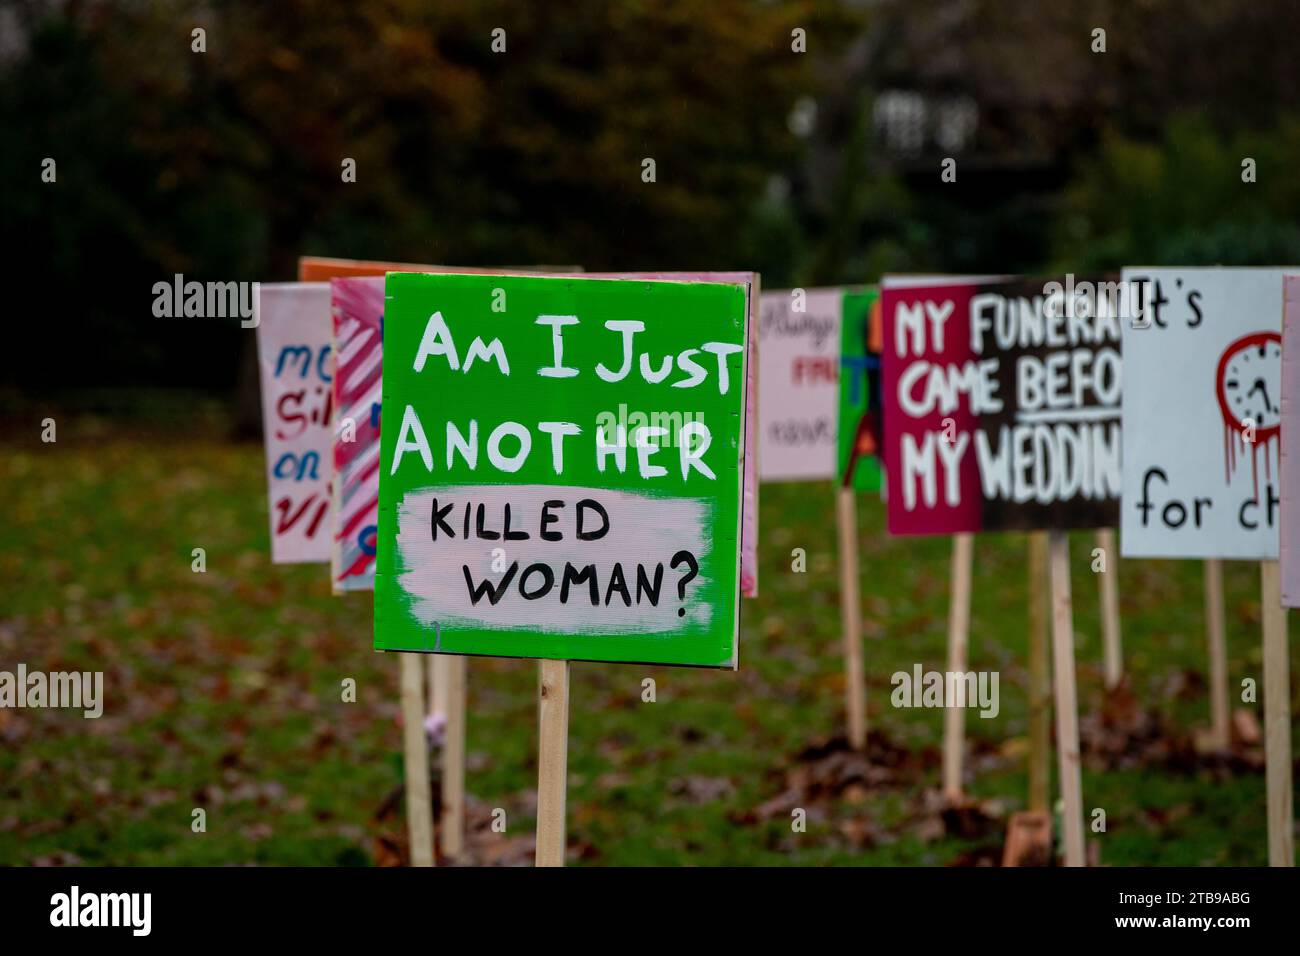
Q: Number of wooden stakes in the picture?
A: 11